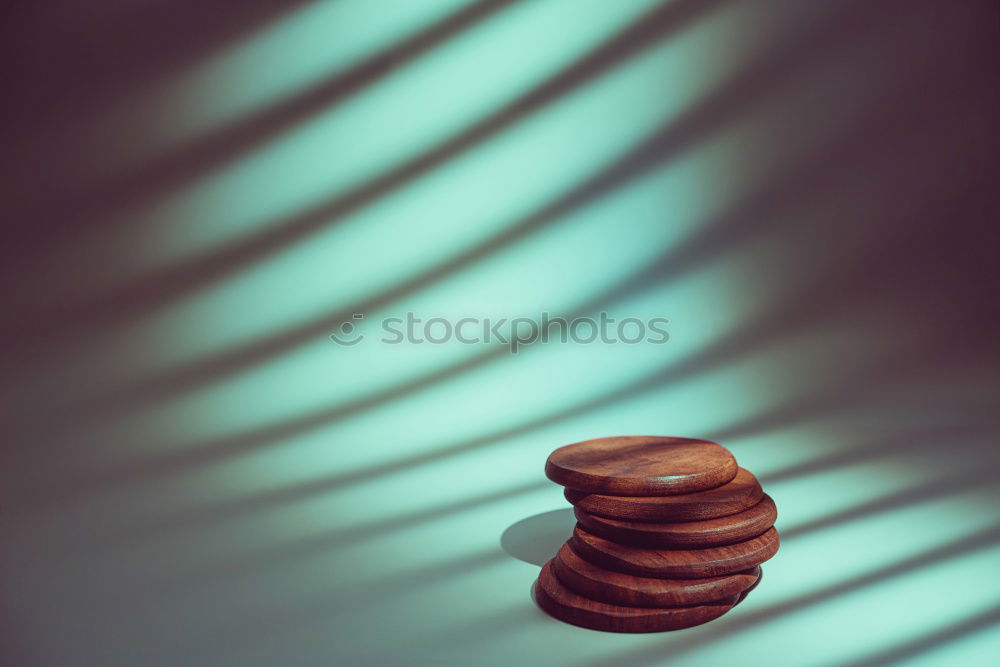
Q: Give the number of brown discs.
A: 6